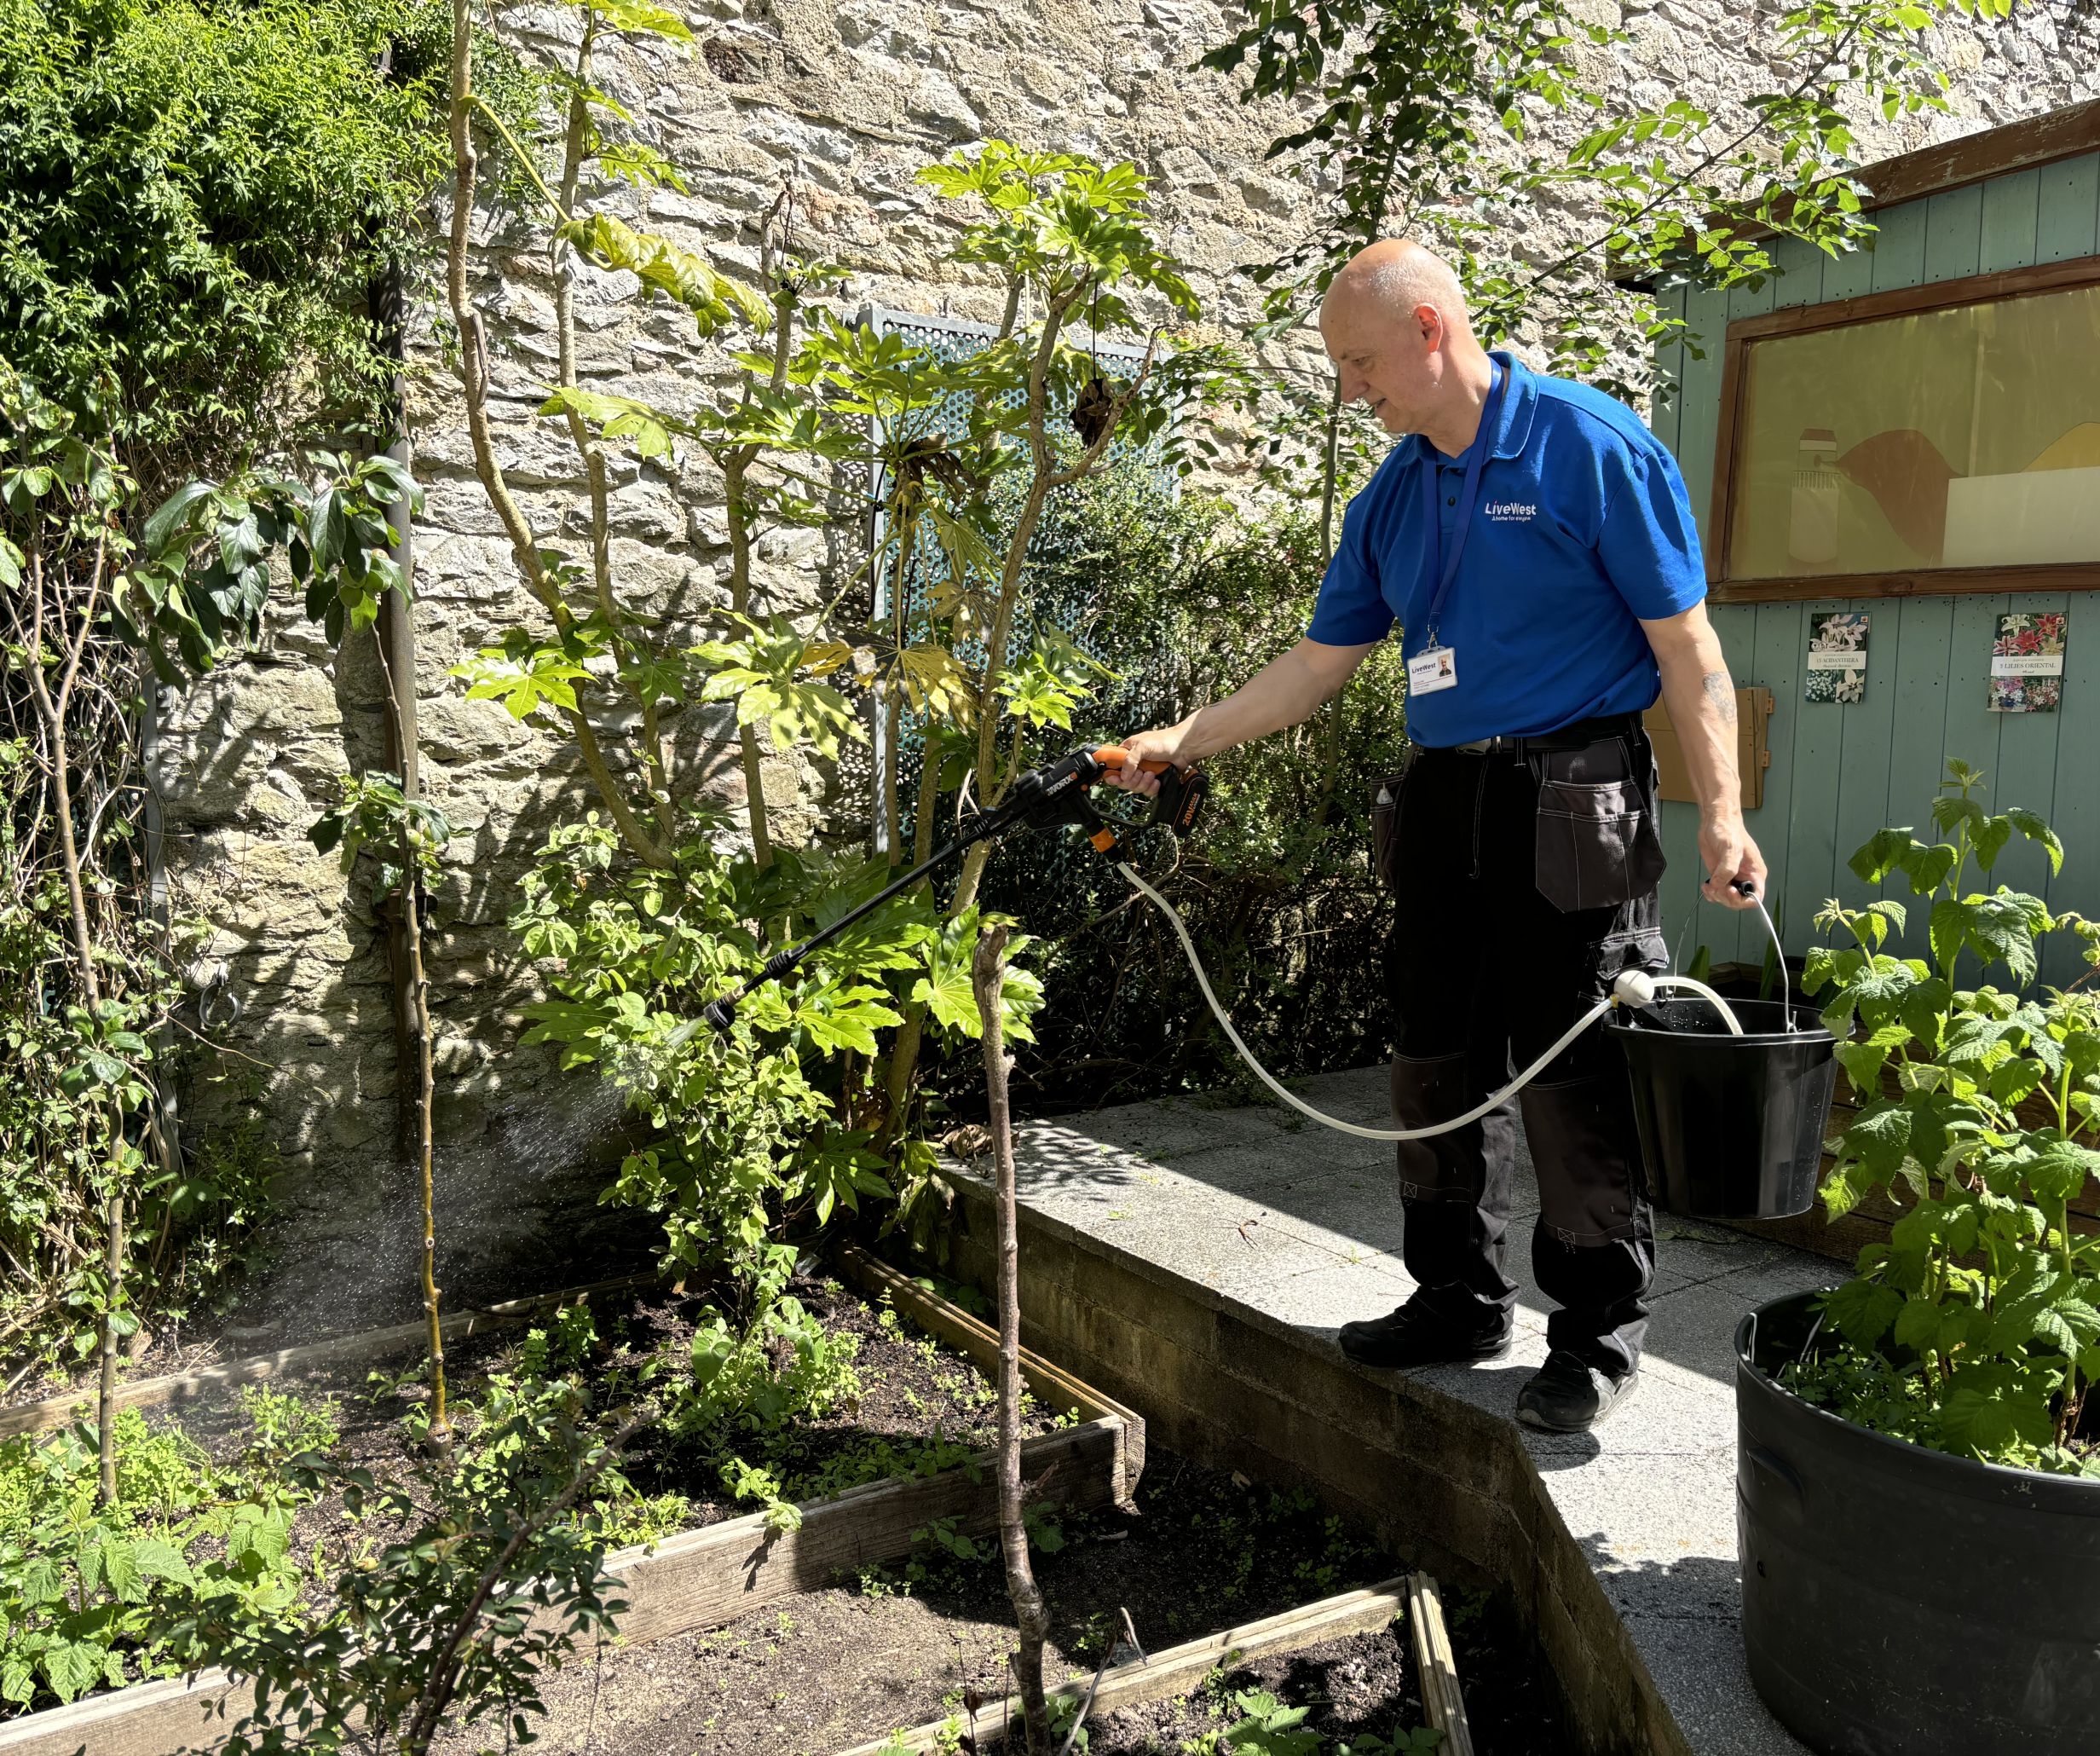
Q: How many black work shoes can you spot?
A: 2